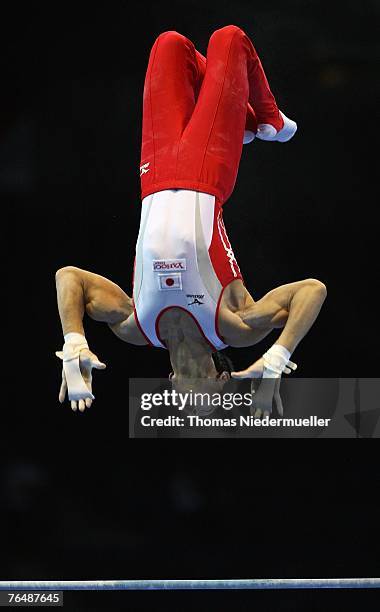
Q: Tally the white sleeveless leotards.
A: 1